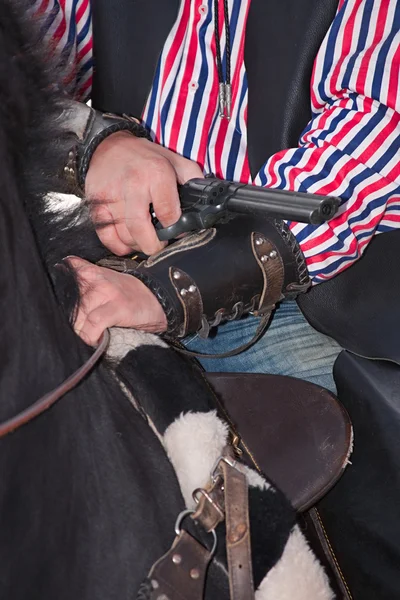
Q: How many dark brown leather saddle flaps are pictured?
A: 1